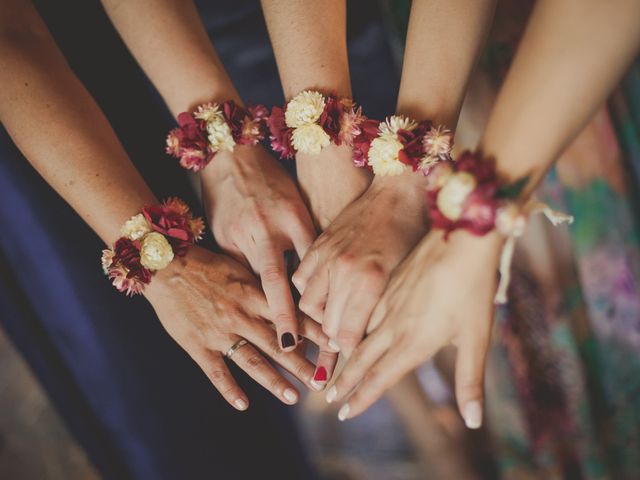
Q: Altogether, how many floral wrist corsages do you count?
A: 5